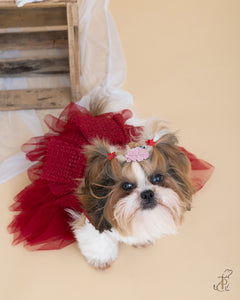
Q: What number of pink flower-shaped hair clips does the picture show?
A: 1